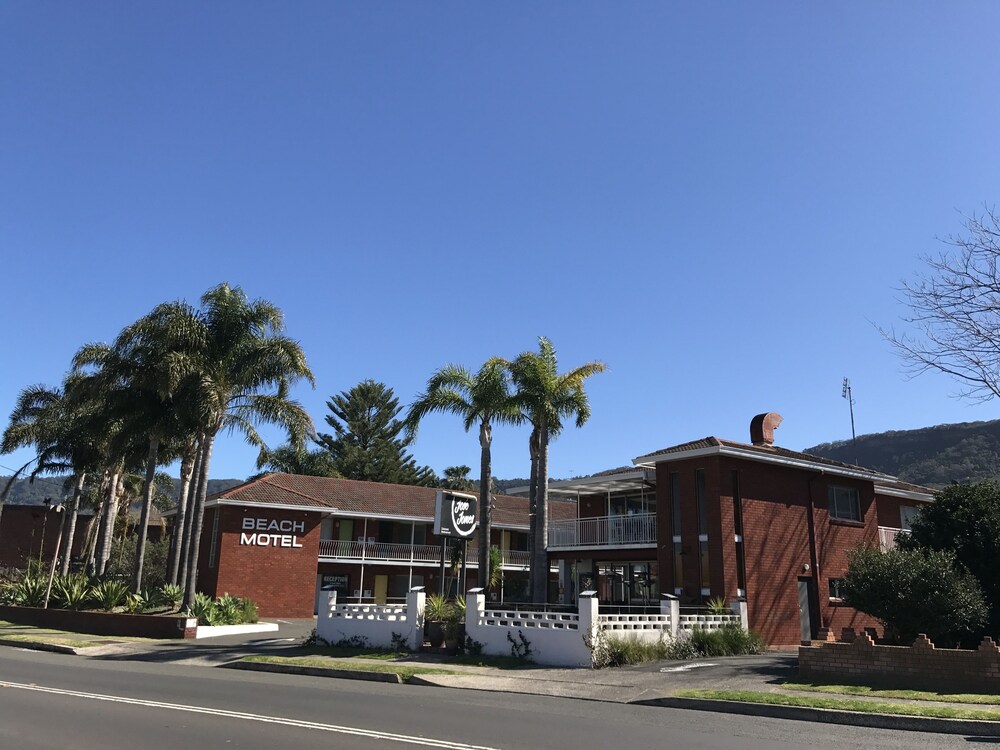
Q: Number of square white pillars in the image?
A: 6